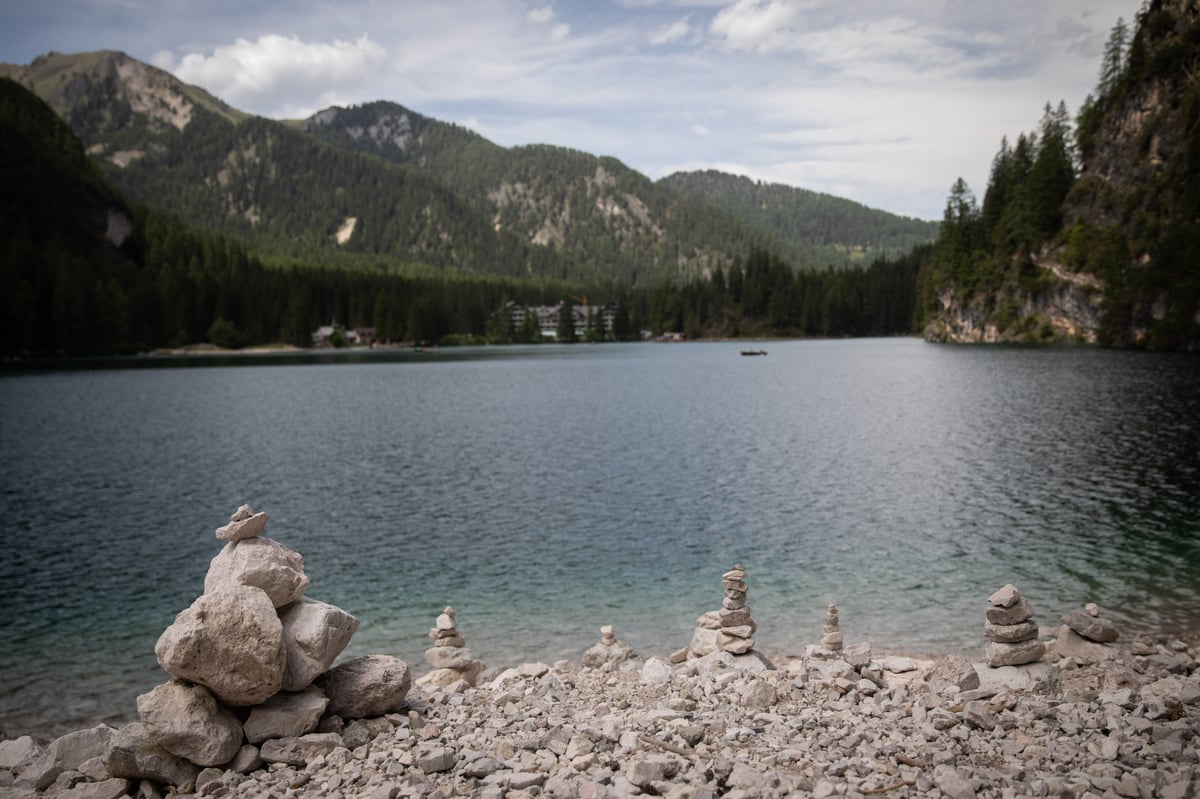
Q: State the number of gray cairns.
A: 7